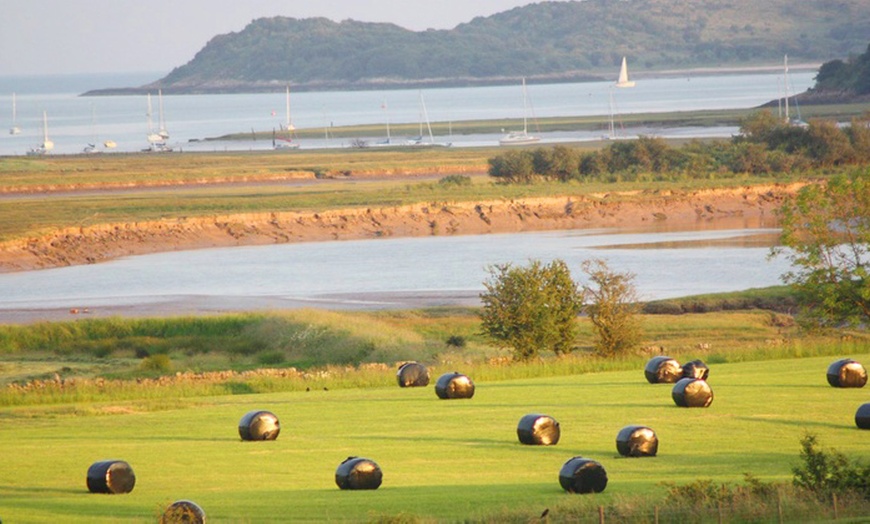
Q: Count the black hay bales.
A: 14